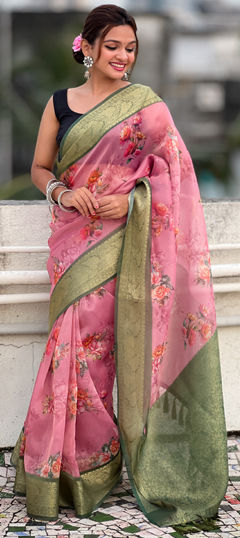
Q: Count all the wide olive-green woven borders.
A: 4